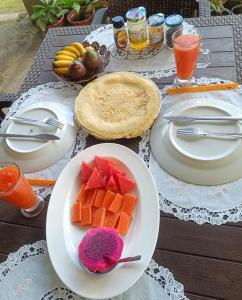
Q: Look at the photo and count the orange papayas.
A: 11